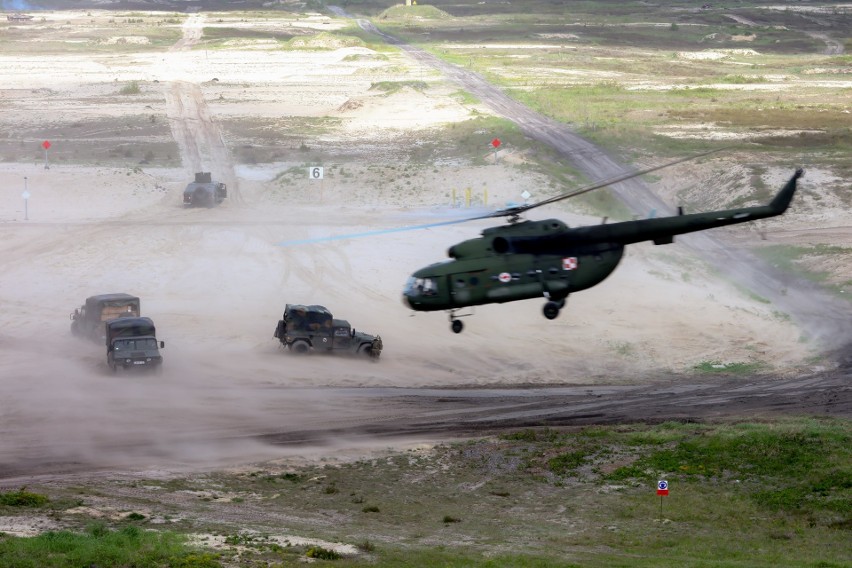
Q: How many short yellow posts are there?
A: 3